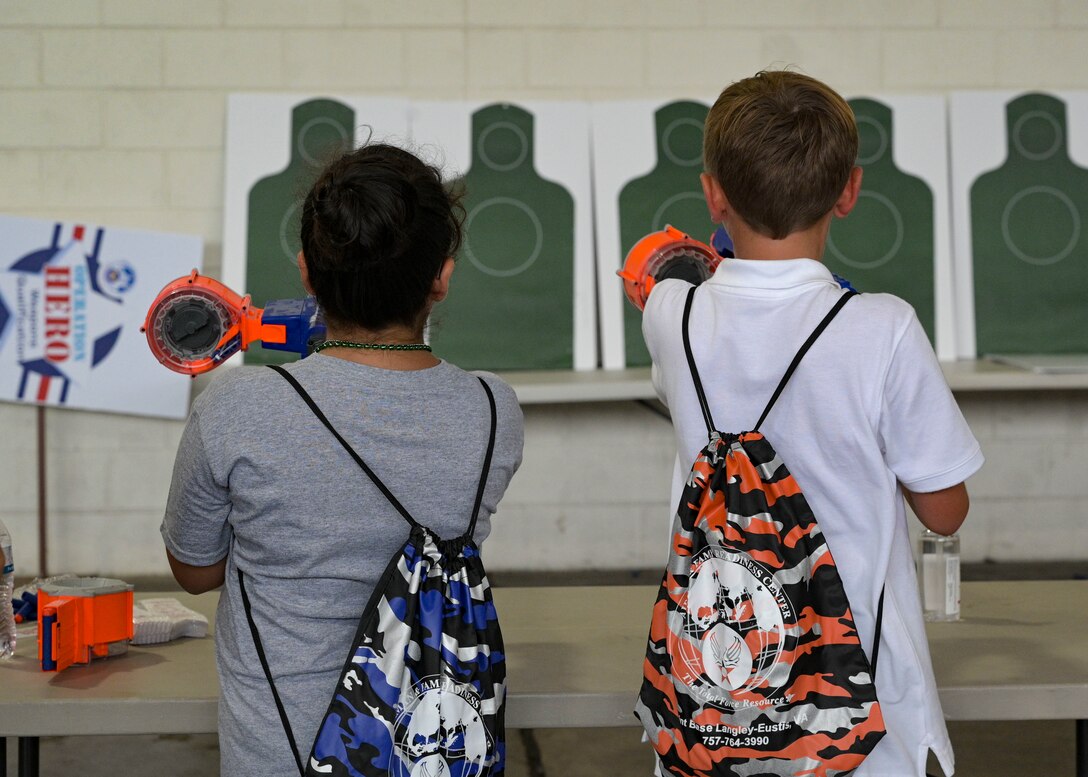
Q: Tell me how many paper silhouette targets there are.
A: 5